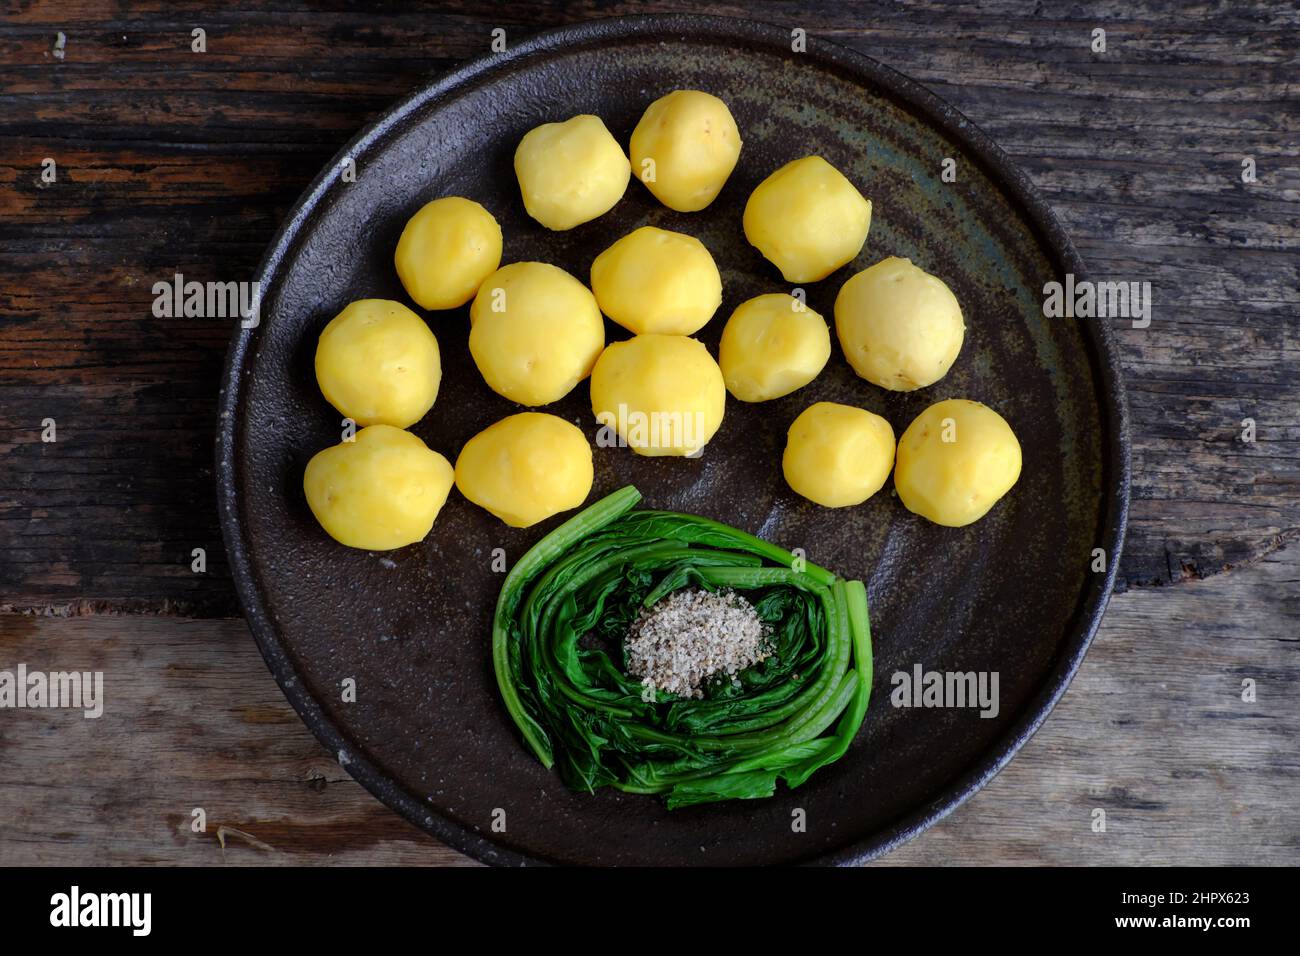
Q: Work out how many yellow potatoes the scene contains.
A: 14